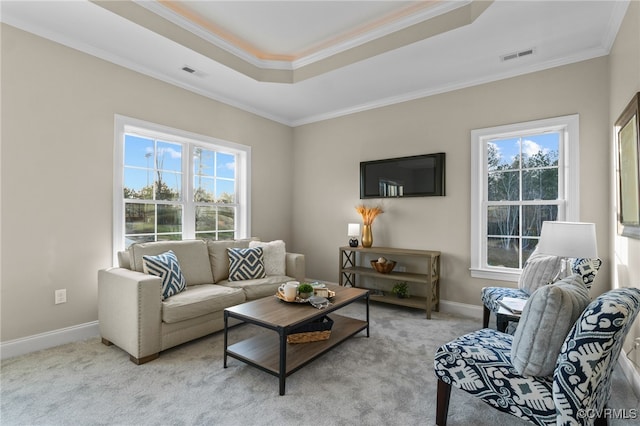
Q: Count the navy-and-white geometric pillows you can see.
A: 2